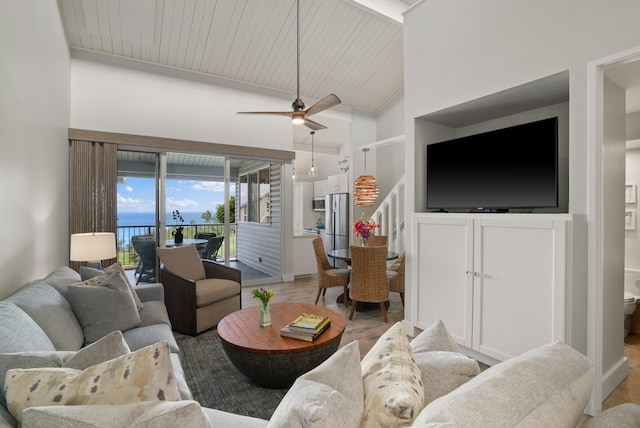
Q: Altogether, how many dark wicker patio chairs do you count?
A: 3